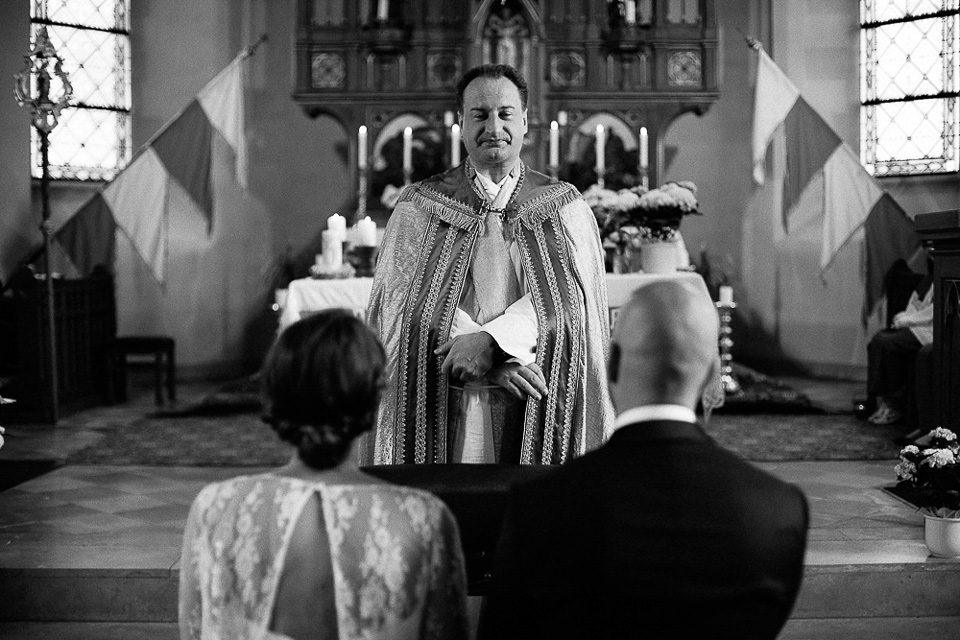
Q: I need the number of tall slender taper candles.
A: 6